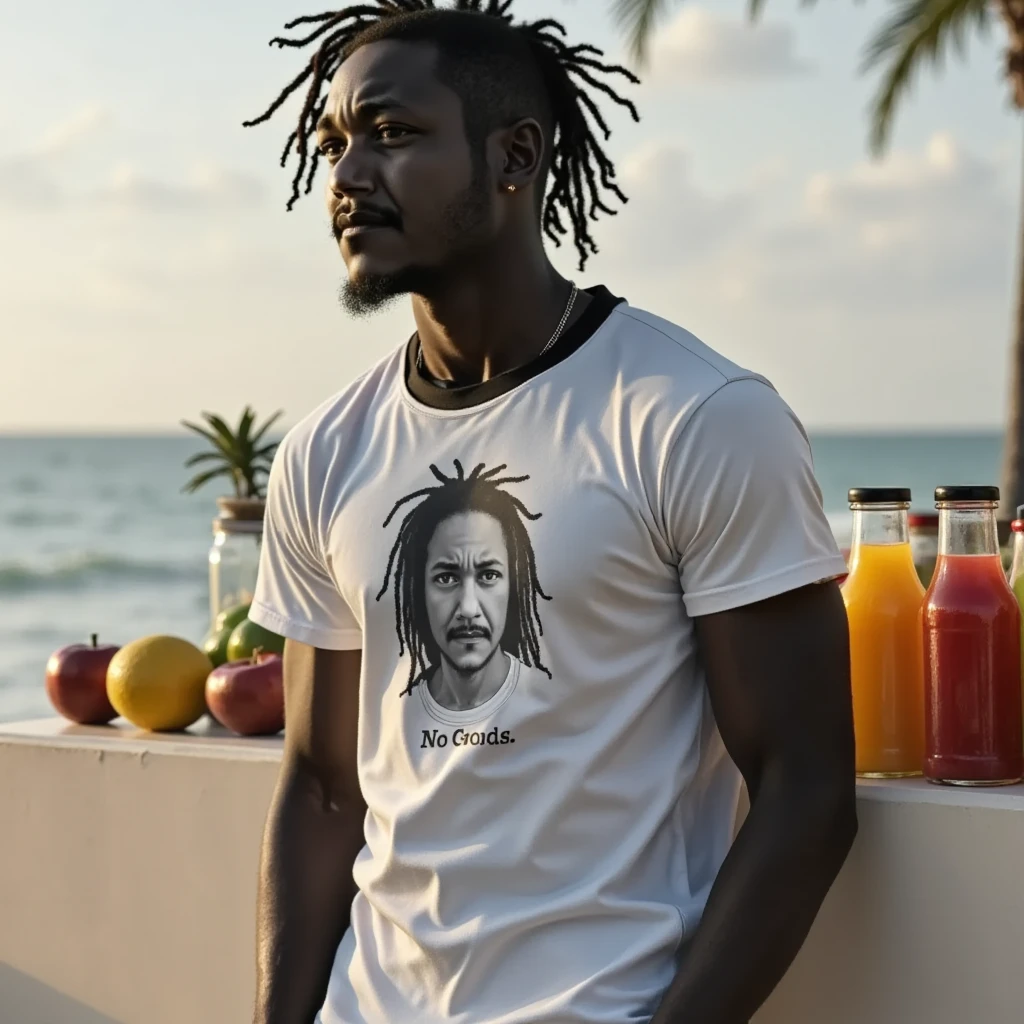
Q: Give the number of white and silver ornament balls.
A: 0